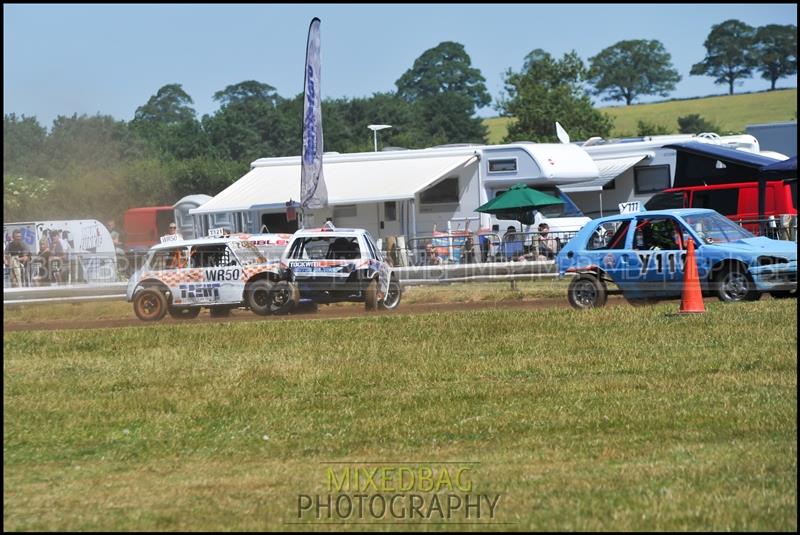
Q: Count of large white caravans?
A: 2